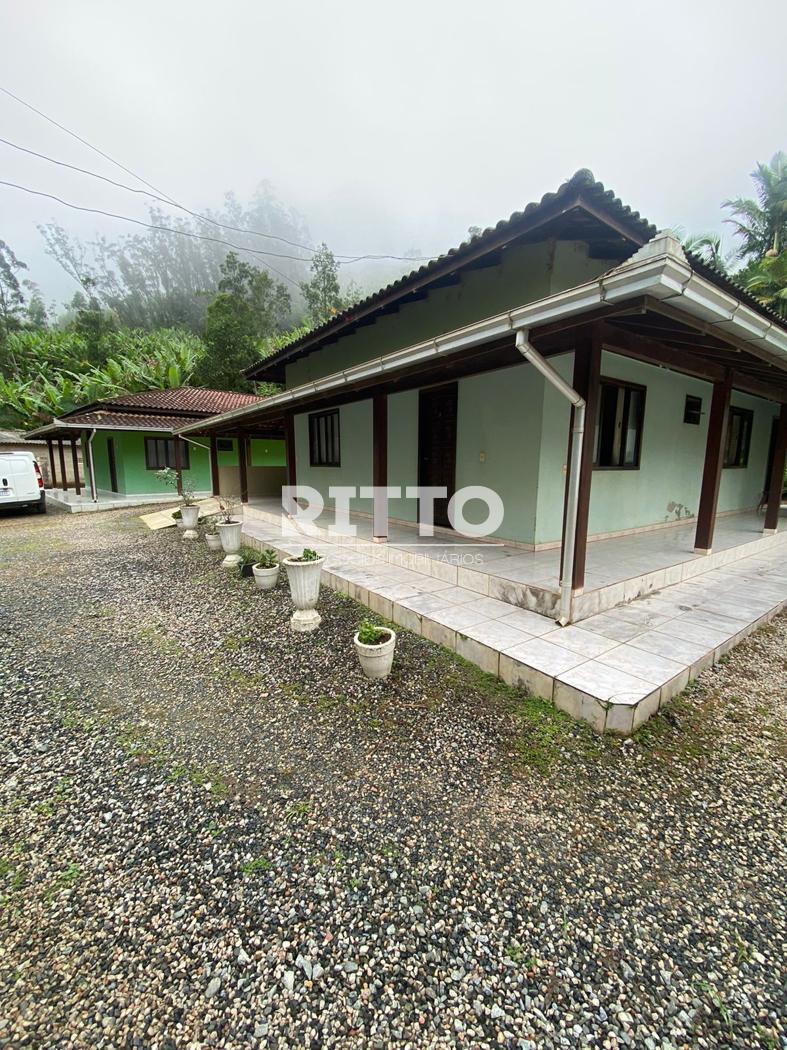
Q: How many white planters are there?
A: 7